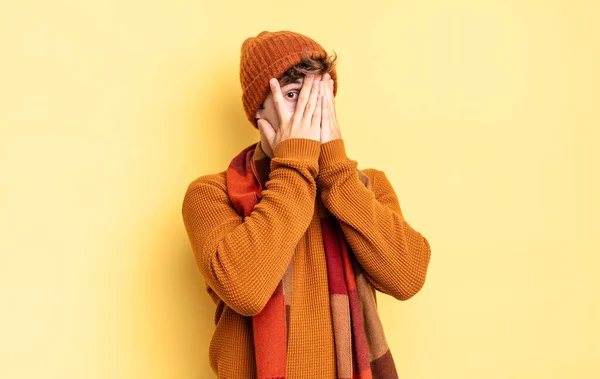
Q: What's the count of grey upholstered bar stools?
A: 0